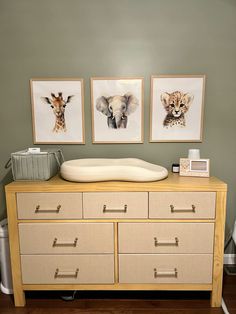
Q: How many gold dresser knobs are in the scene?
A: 7